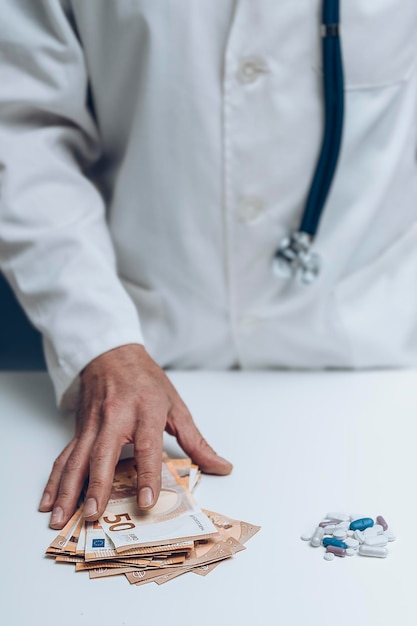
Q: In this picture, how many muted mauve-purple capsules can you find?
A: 3